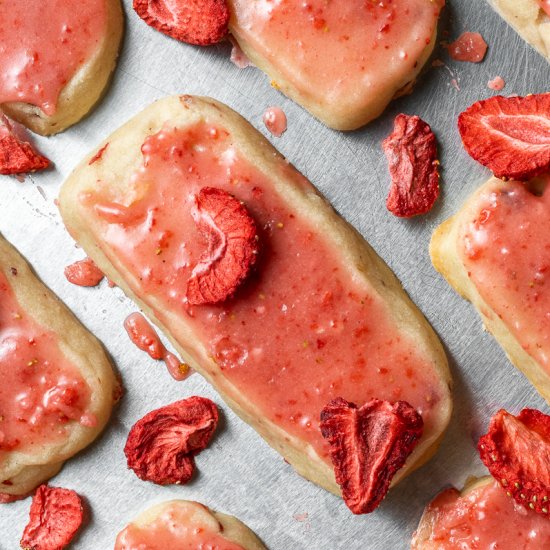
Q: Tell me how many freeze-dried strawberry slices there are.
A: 9